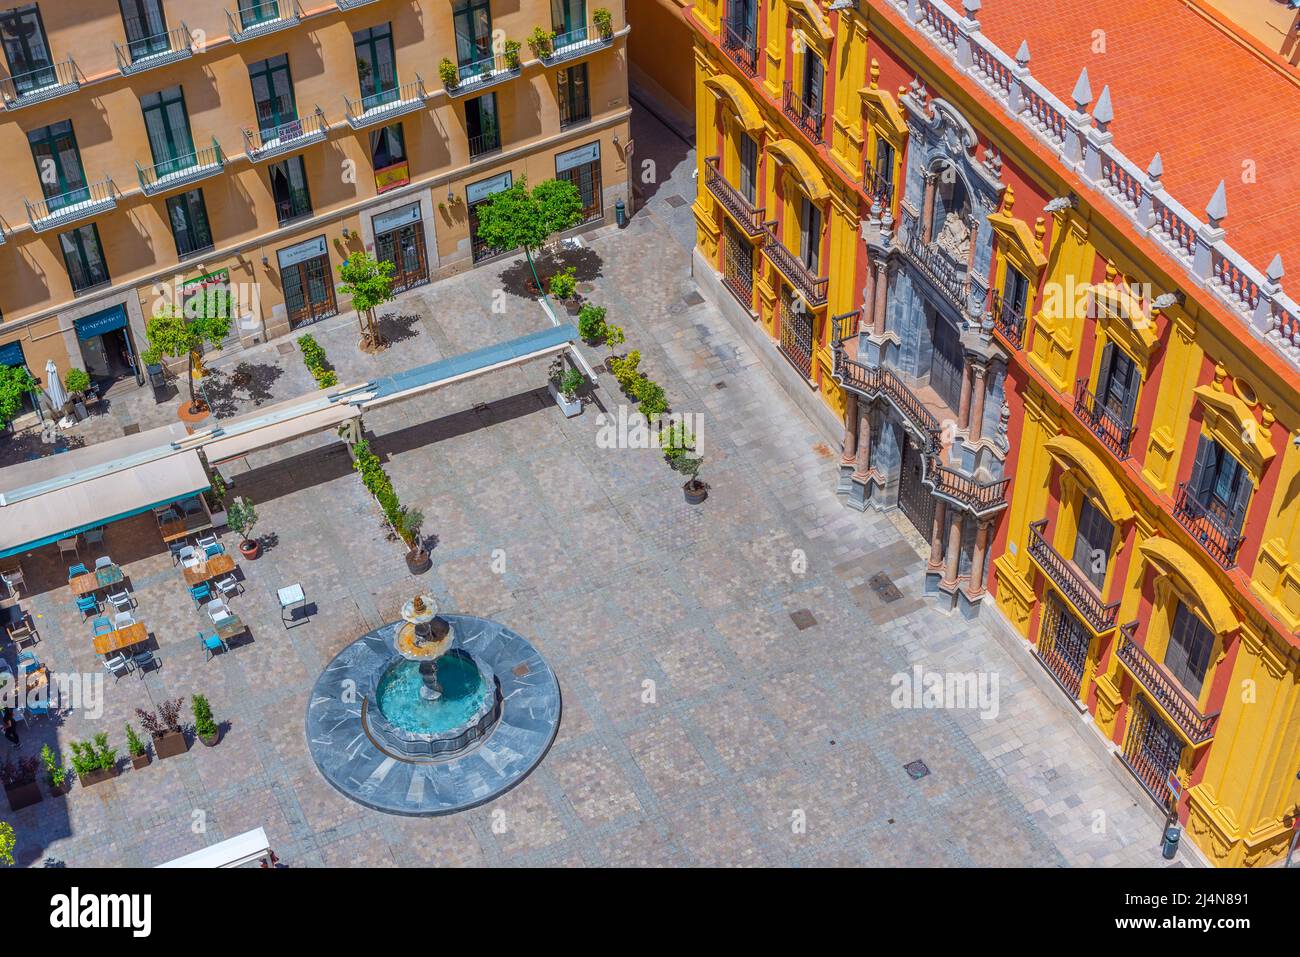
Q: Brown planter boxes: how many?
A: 5